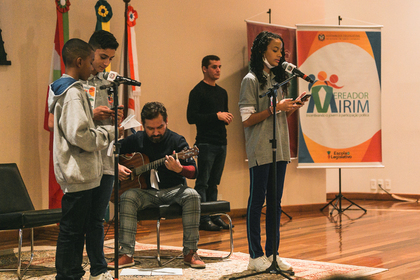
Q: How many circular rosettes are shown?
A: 3